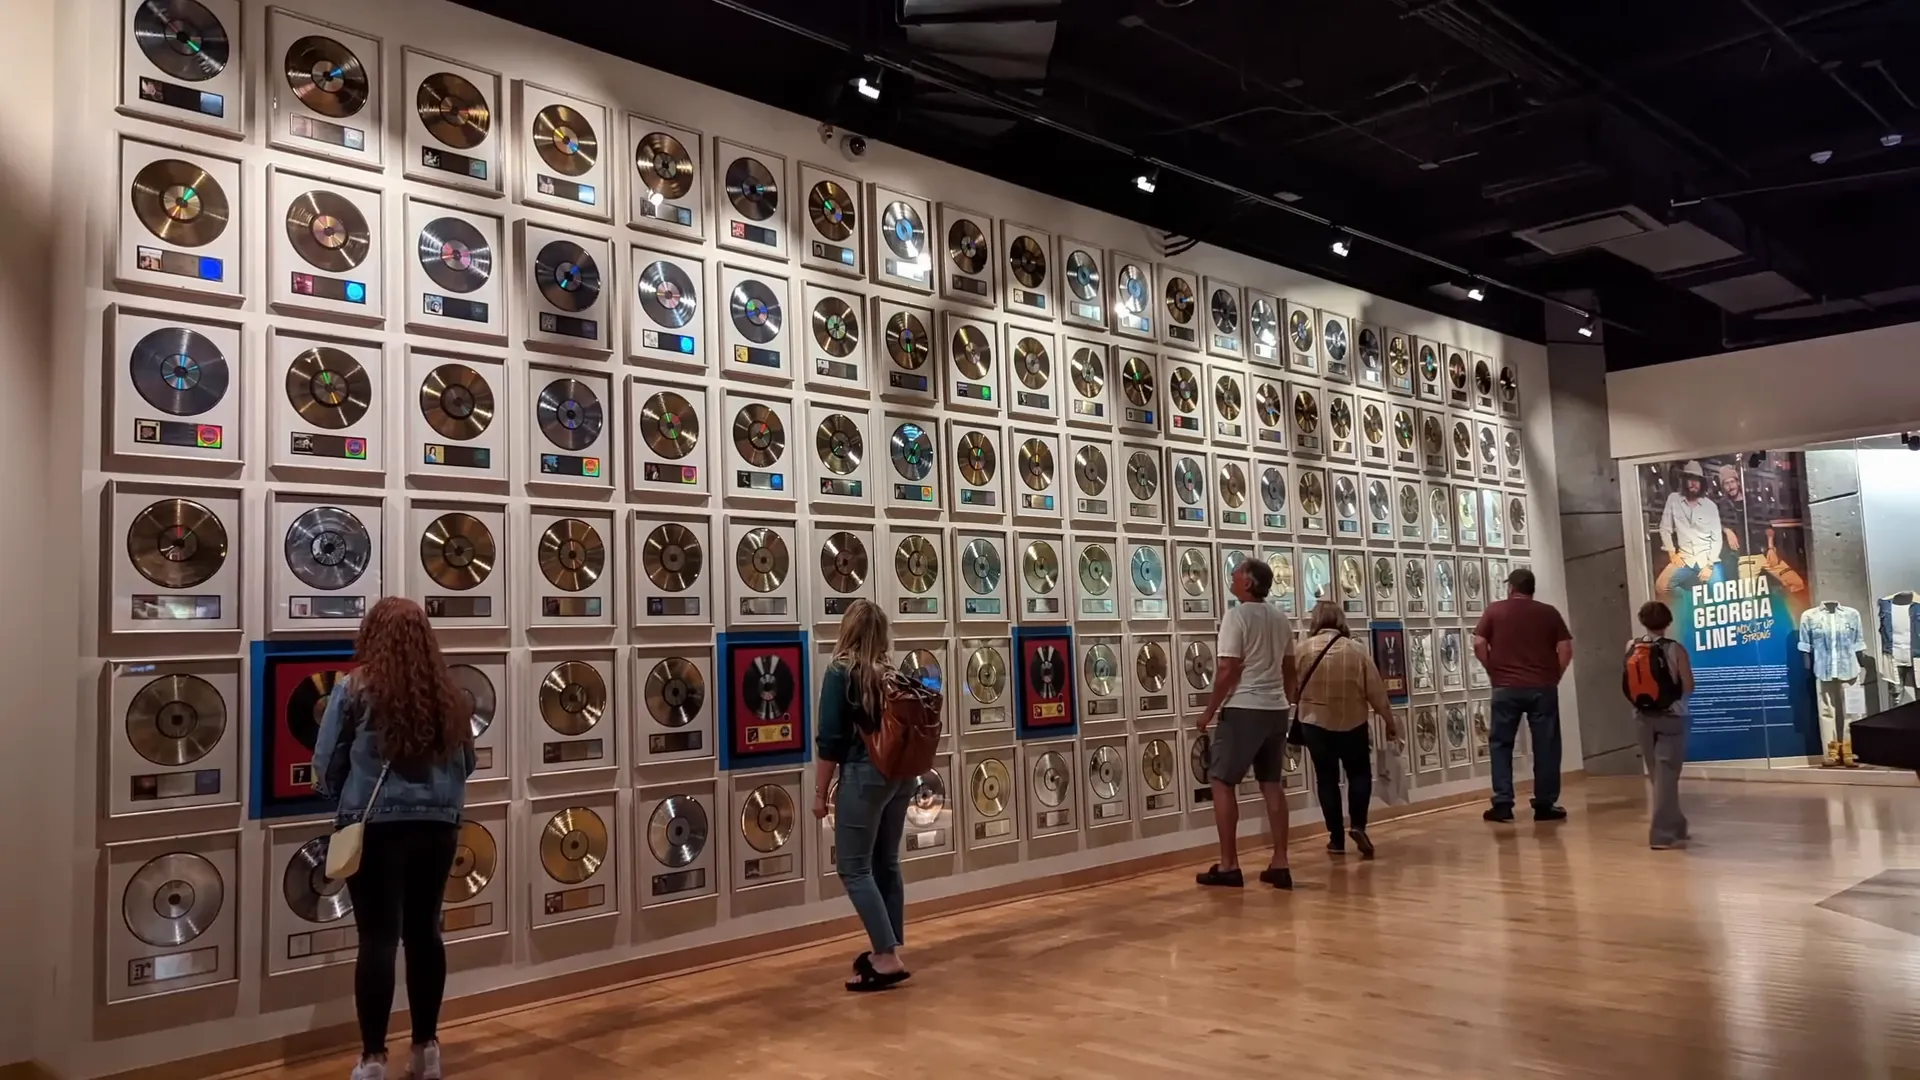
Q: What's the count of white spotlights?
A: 5